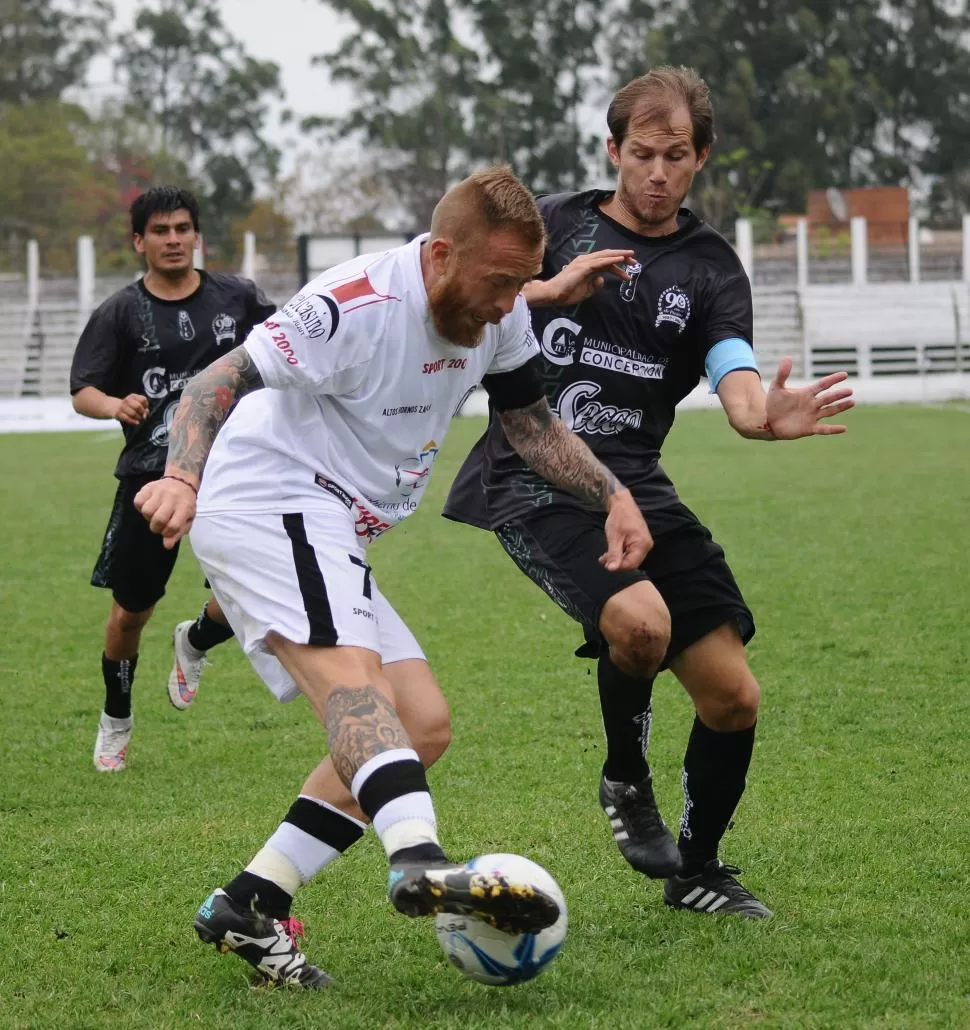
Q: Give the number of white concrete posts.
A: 9